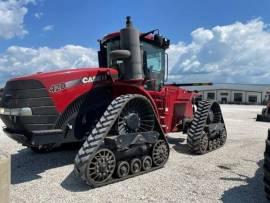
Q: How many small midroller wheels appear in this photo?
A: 6